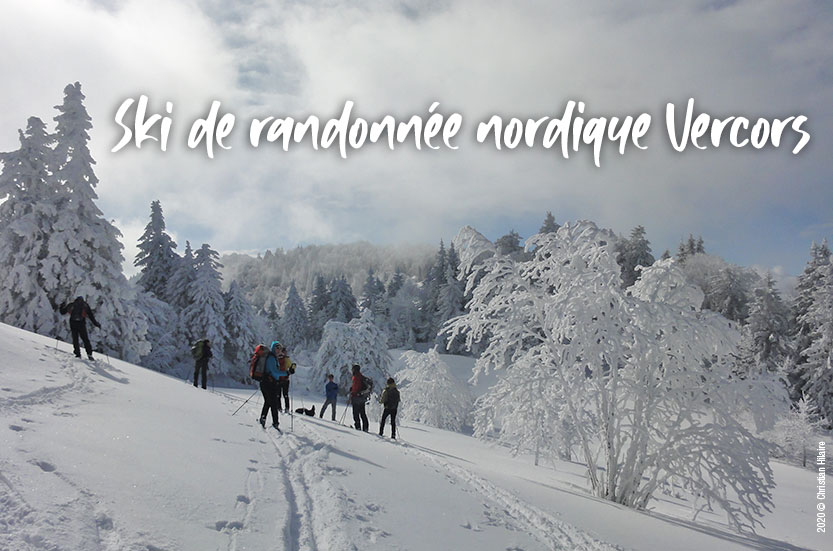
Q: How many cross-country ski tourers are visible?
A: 7